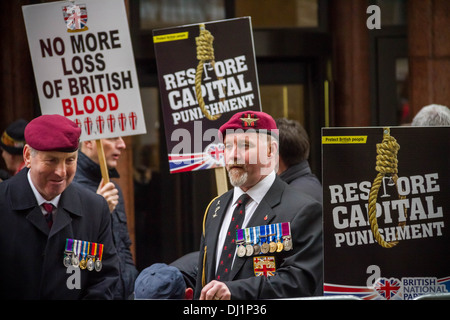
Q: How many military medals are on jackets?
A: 12